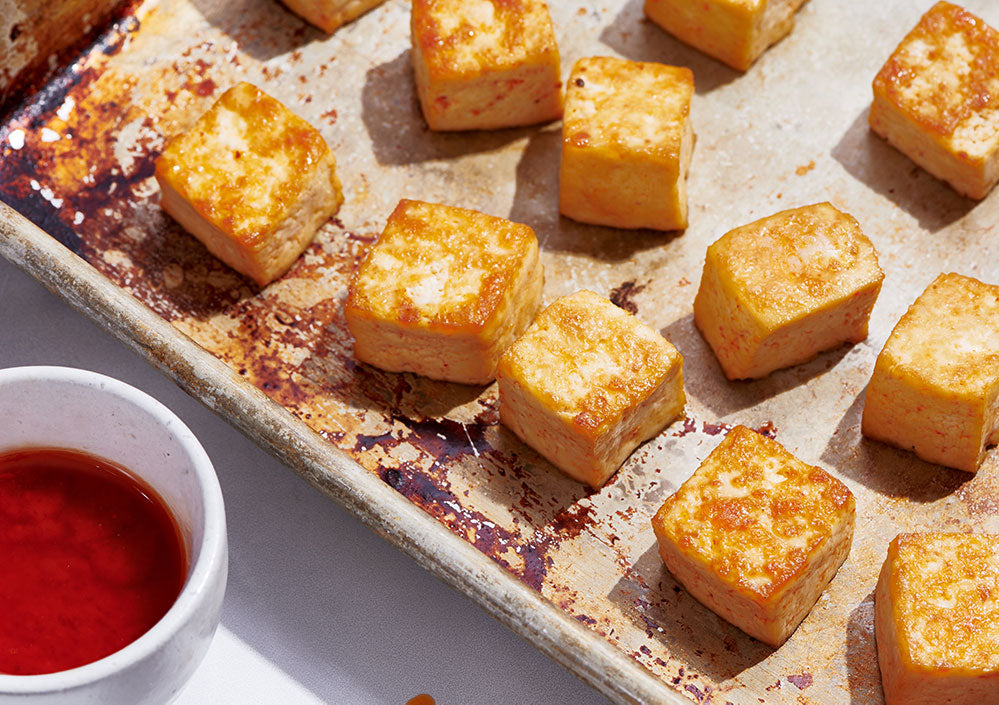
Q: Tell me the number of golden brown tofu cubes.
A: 12